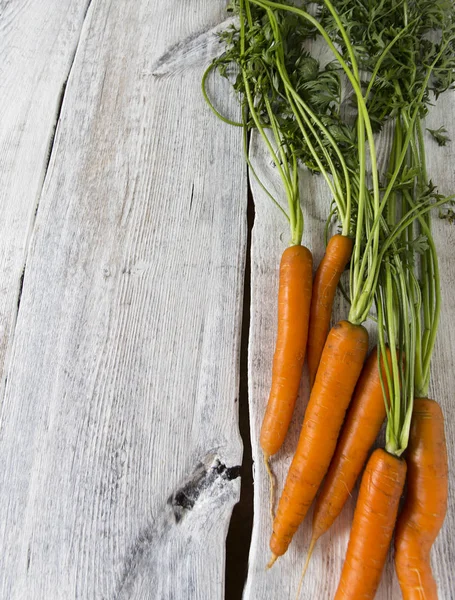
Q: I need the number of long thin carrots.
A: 6